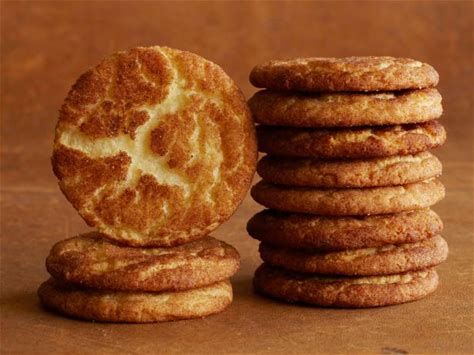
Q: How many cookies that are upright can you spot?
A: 1